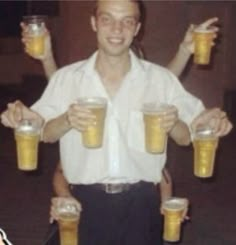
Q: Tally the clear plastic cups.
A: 8